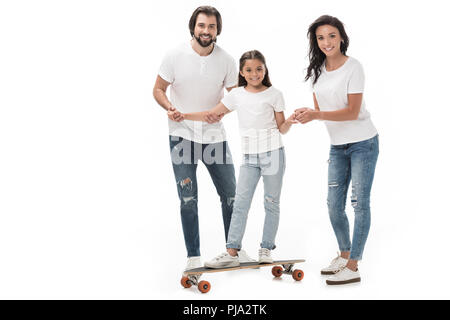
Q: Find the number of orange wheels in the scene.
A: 4